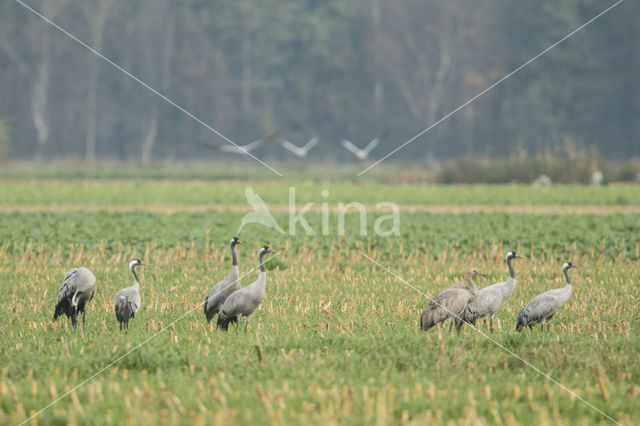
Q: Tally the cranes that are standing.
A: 7